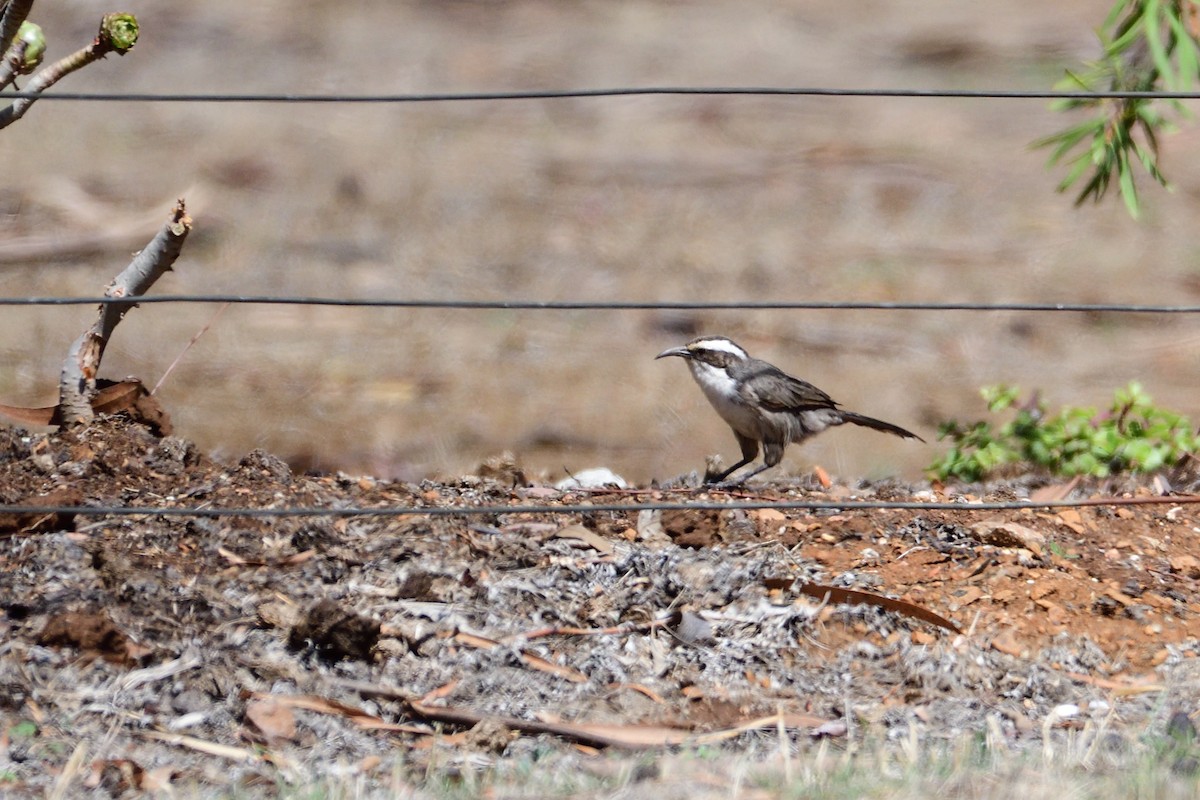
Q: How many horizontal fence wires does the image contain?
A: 3